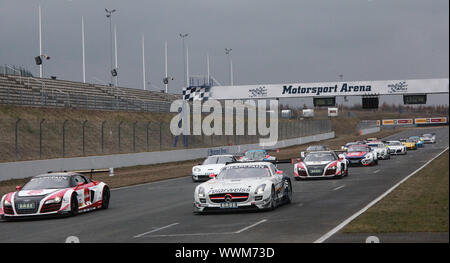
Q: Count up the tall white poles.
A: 8